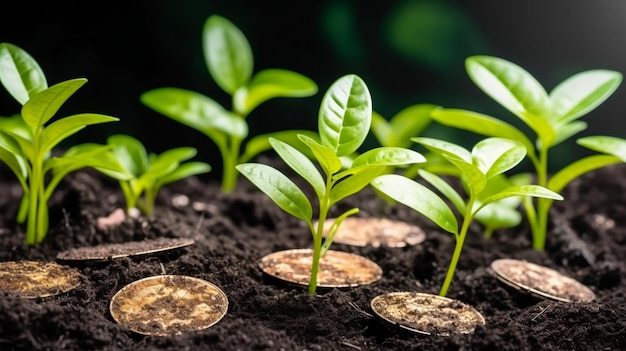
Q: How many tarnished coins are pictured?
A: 7